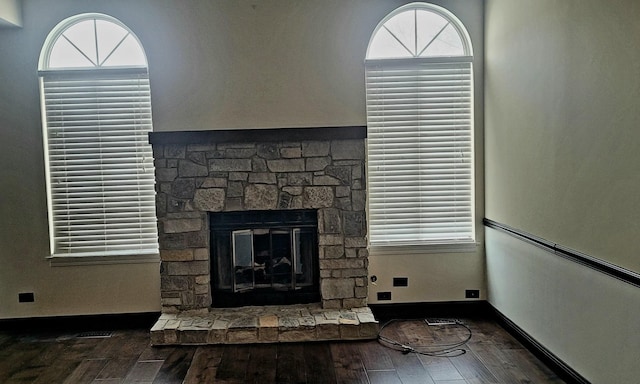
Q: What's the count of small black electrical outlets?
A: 4